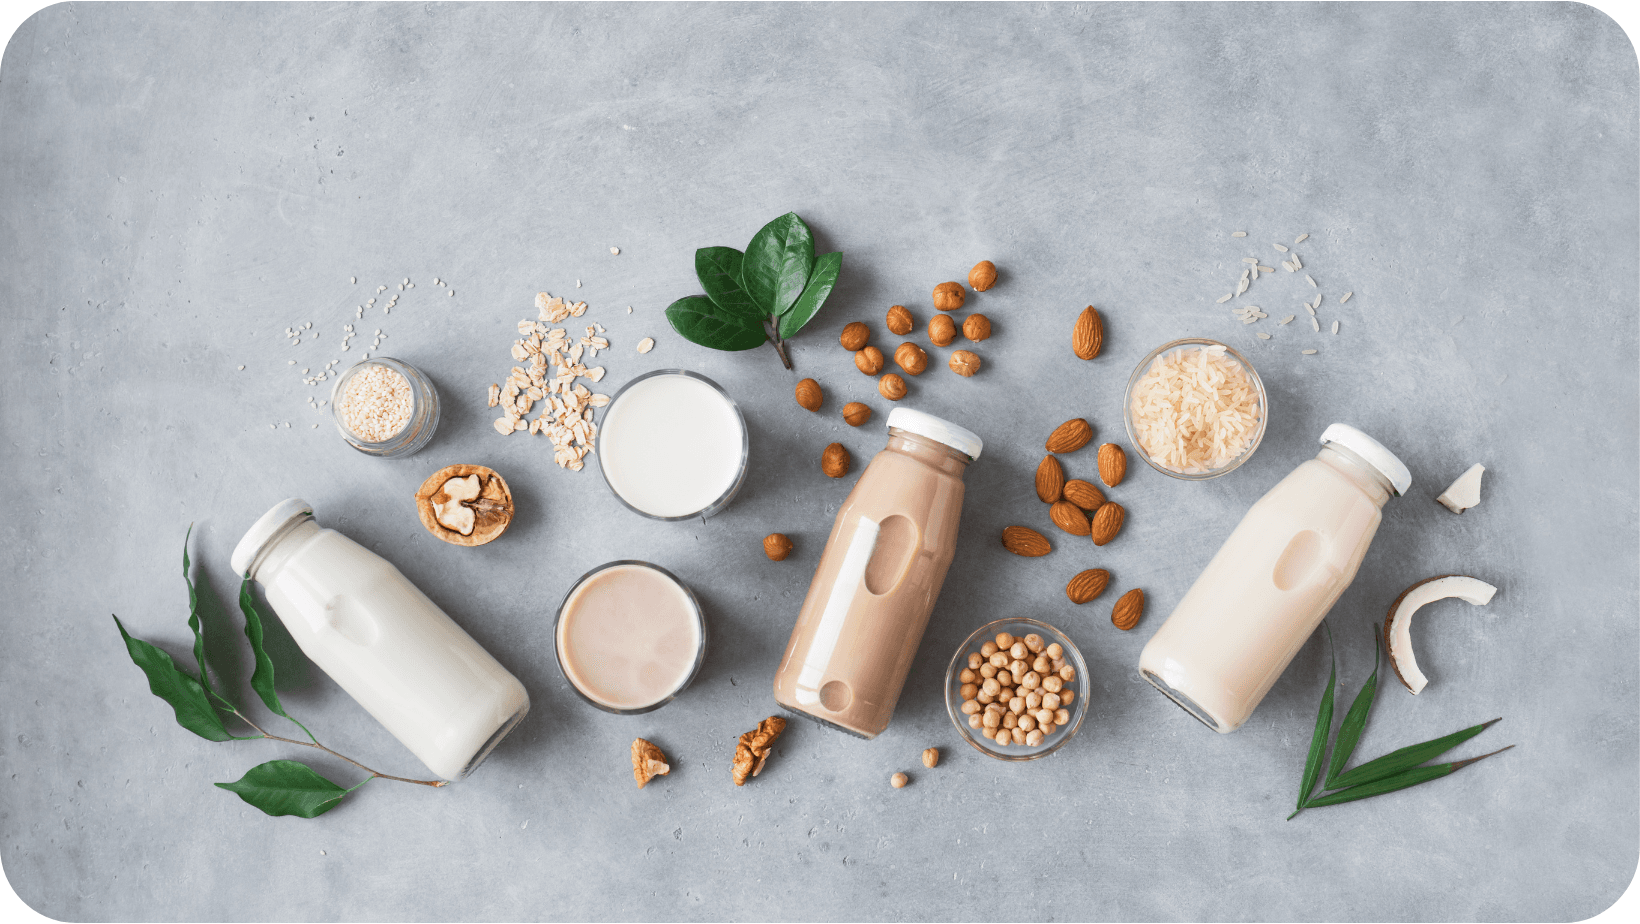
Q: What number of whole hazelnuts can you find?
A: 14